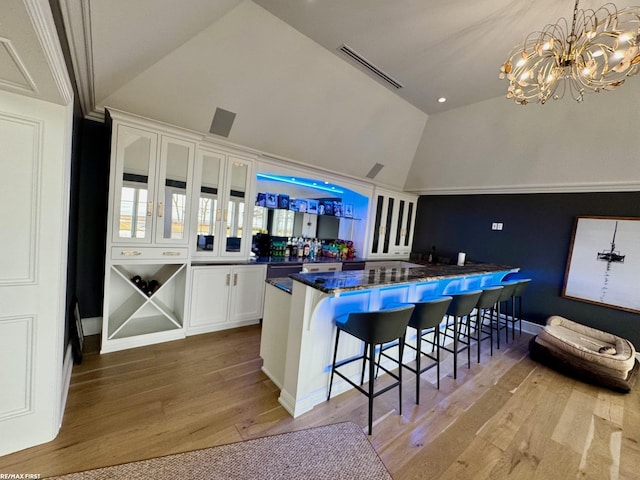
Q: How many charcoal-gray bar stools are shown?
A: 6